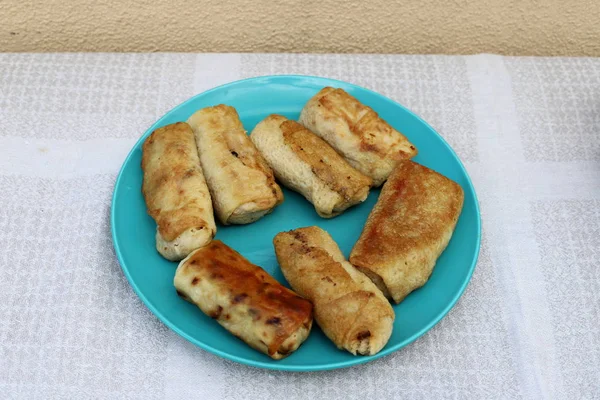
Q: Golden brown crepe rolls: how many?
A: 7